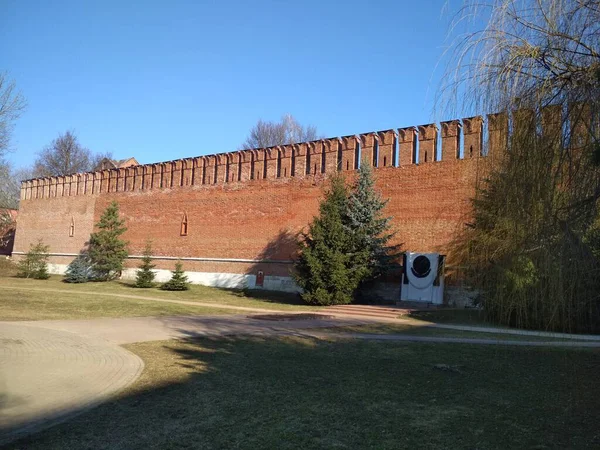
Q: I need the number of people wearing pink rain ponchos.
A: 0